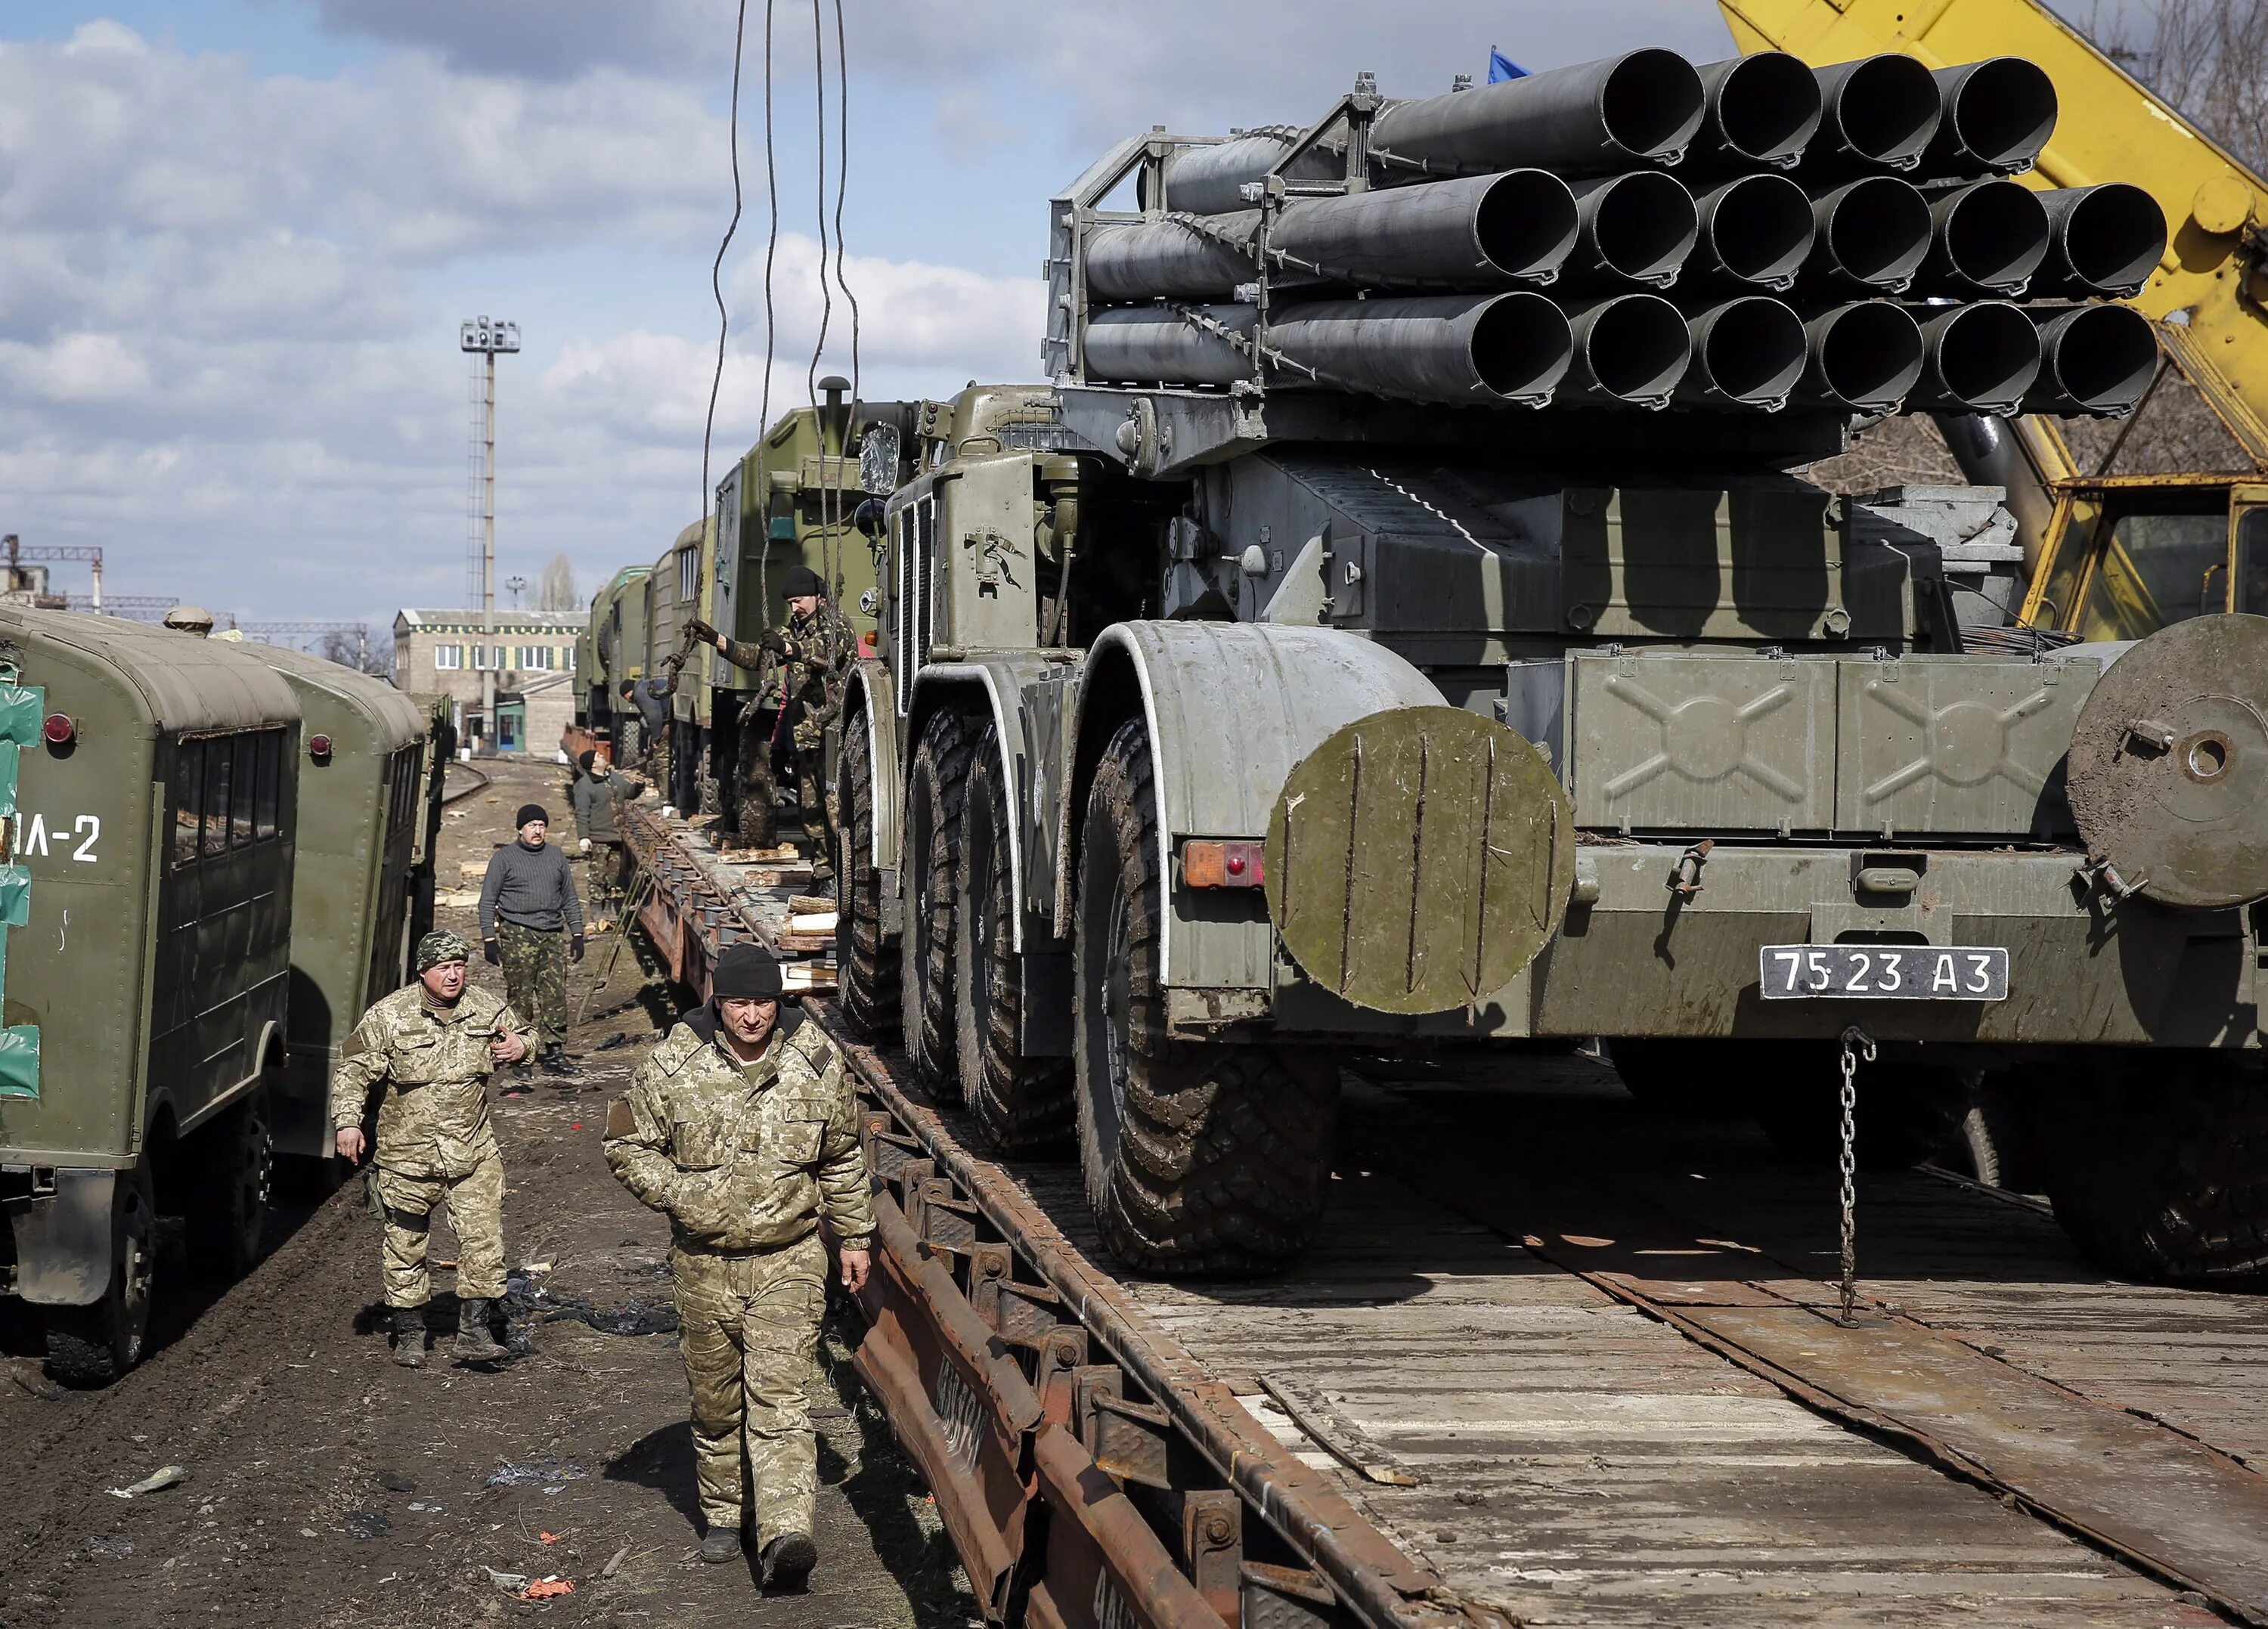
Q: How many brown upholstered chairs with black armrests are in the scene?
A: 0